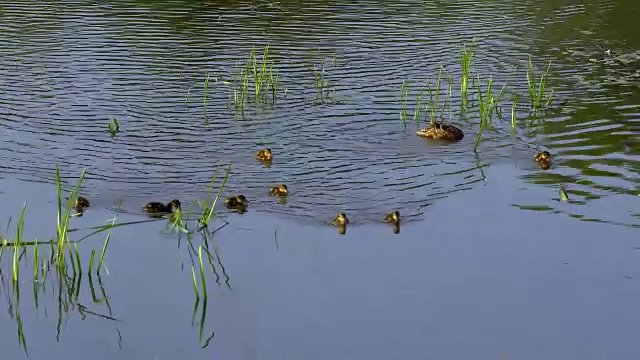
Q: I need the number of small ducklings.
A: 8